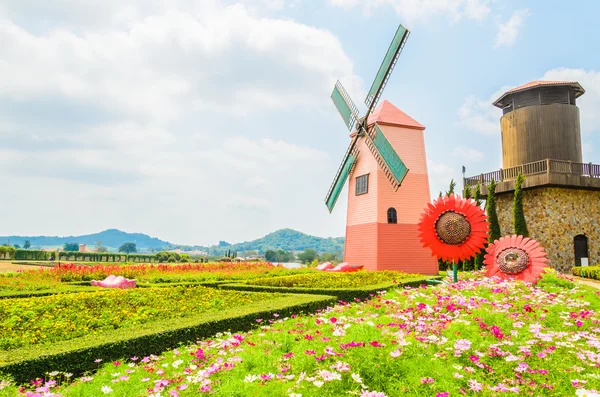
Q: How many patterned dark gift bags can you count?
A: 0